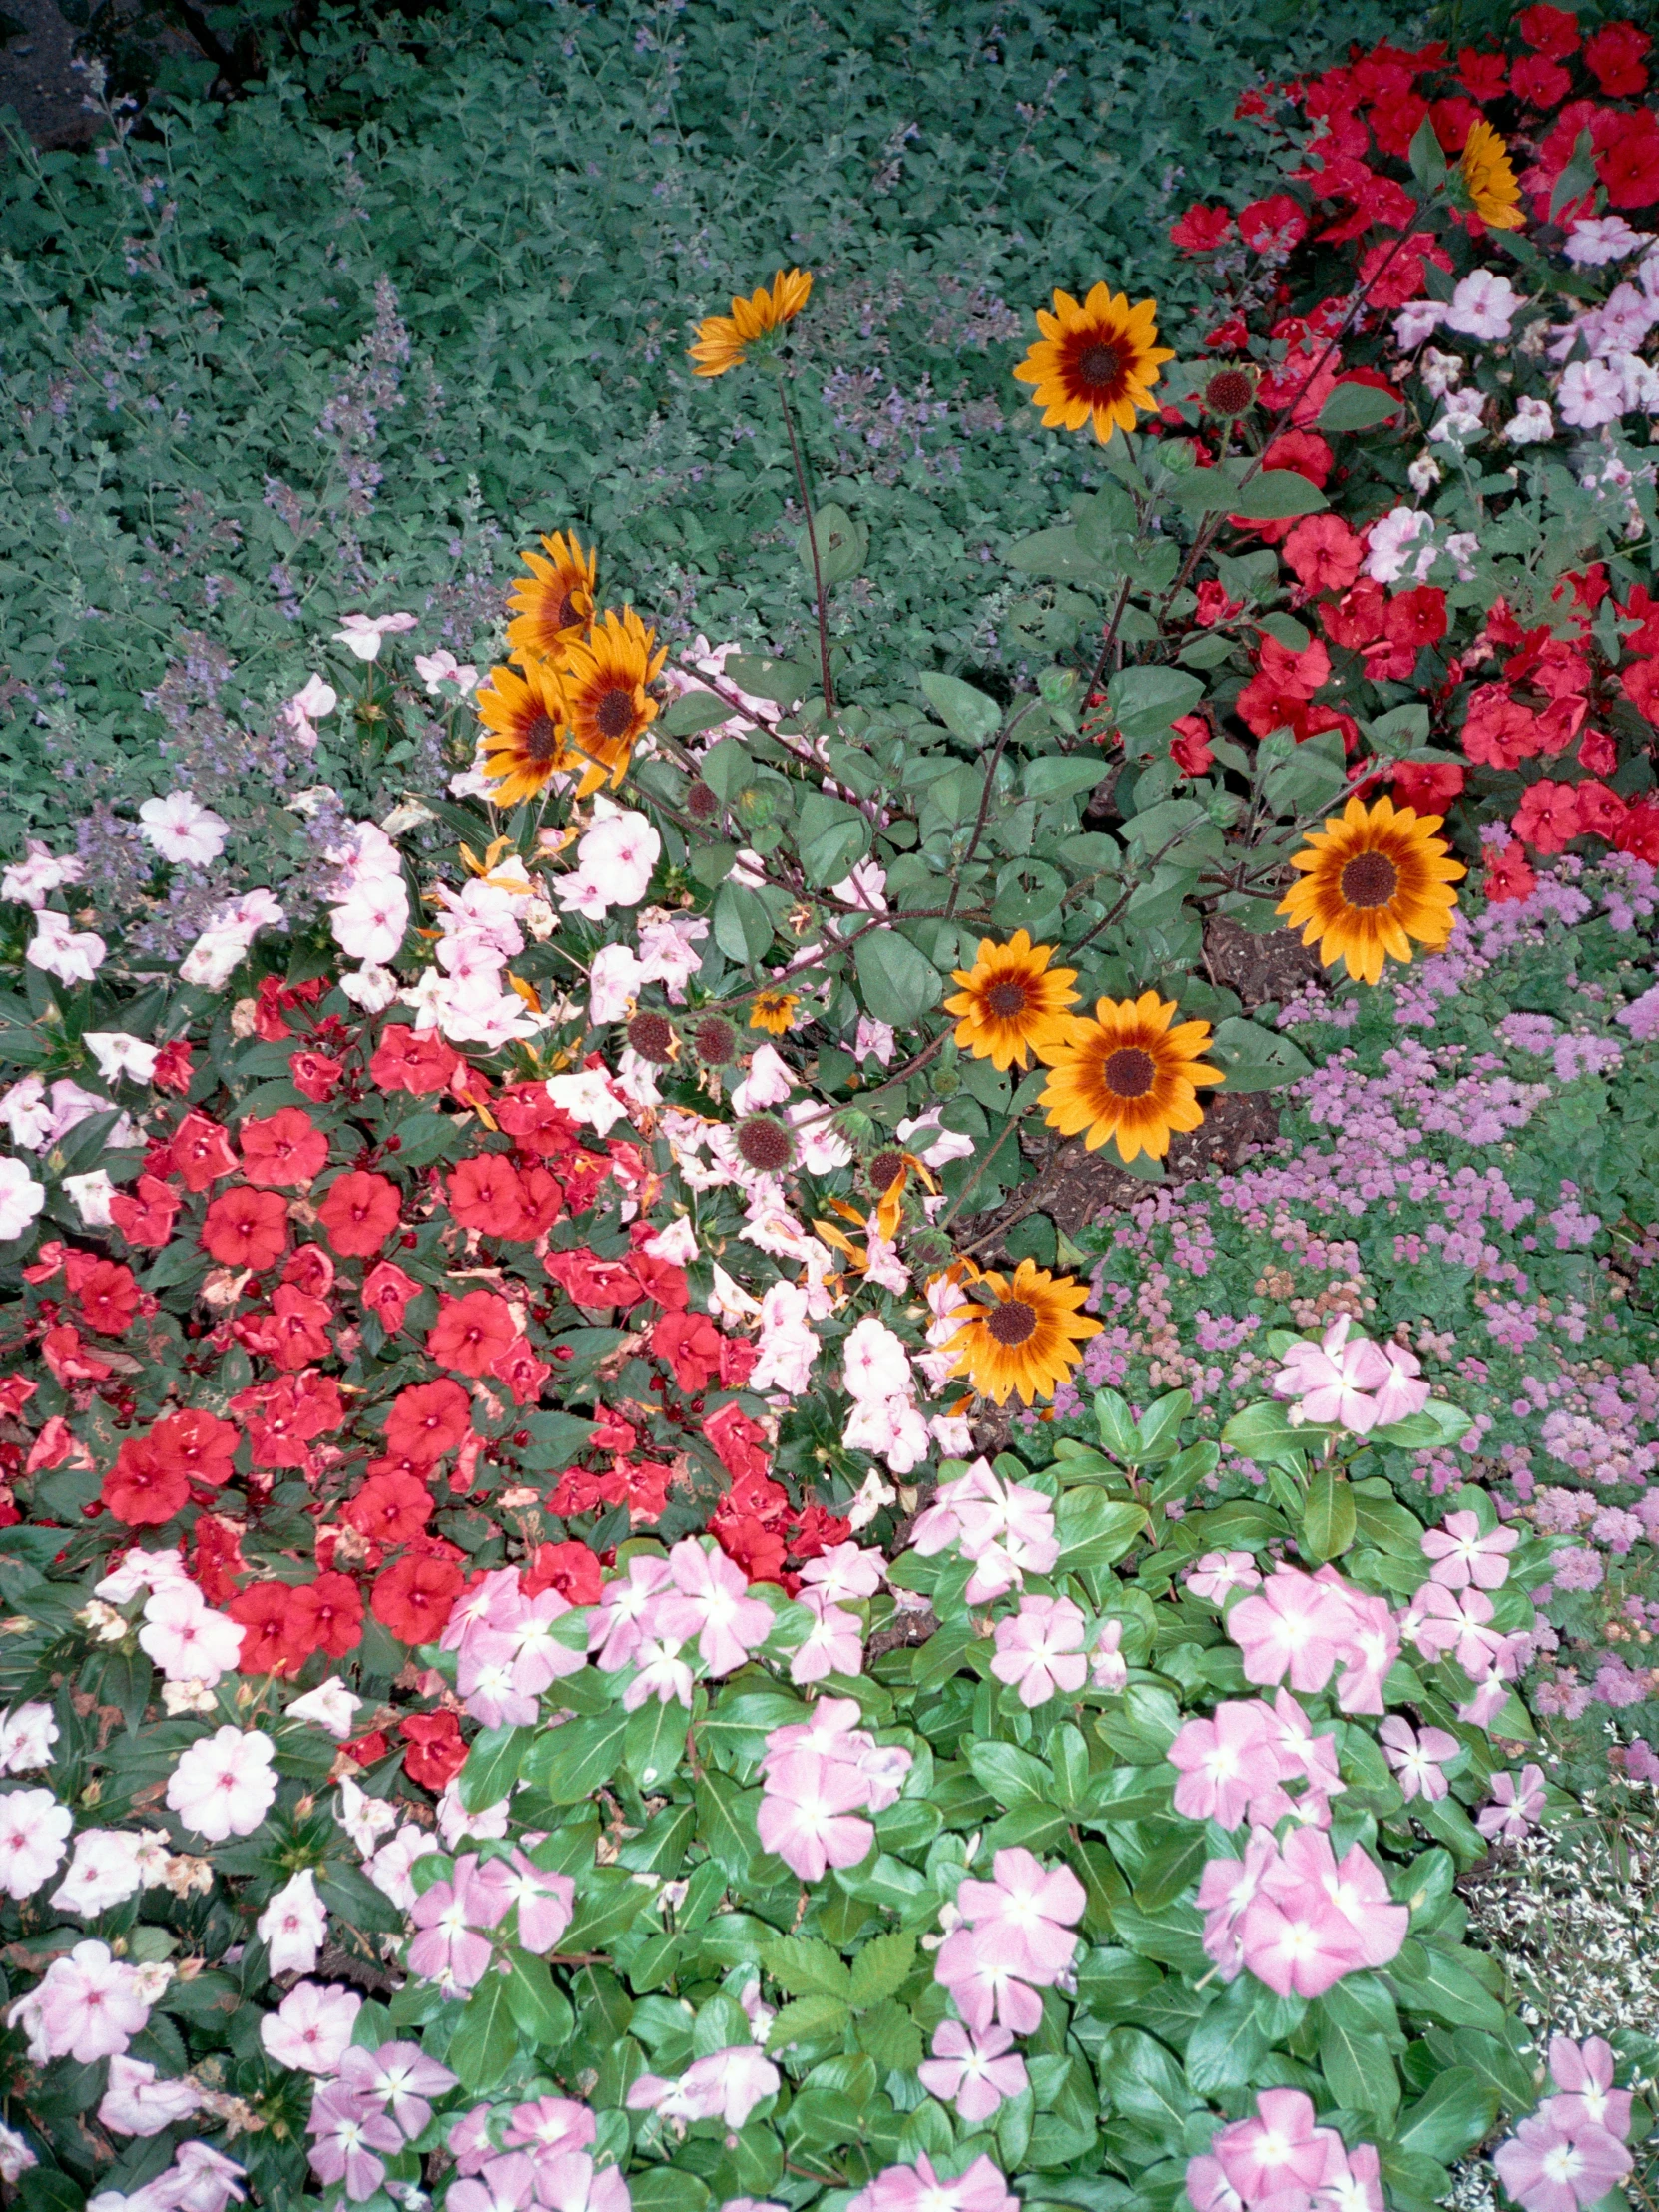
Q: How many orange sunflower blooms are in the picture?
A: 11